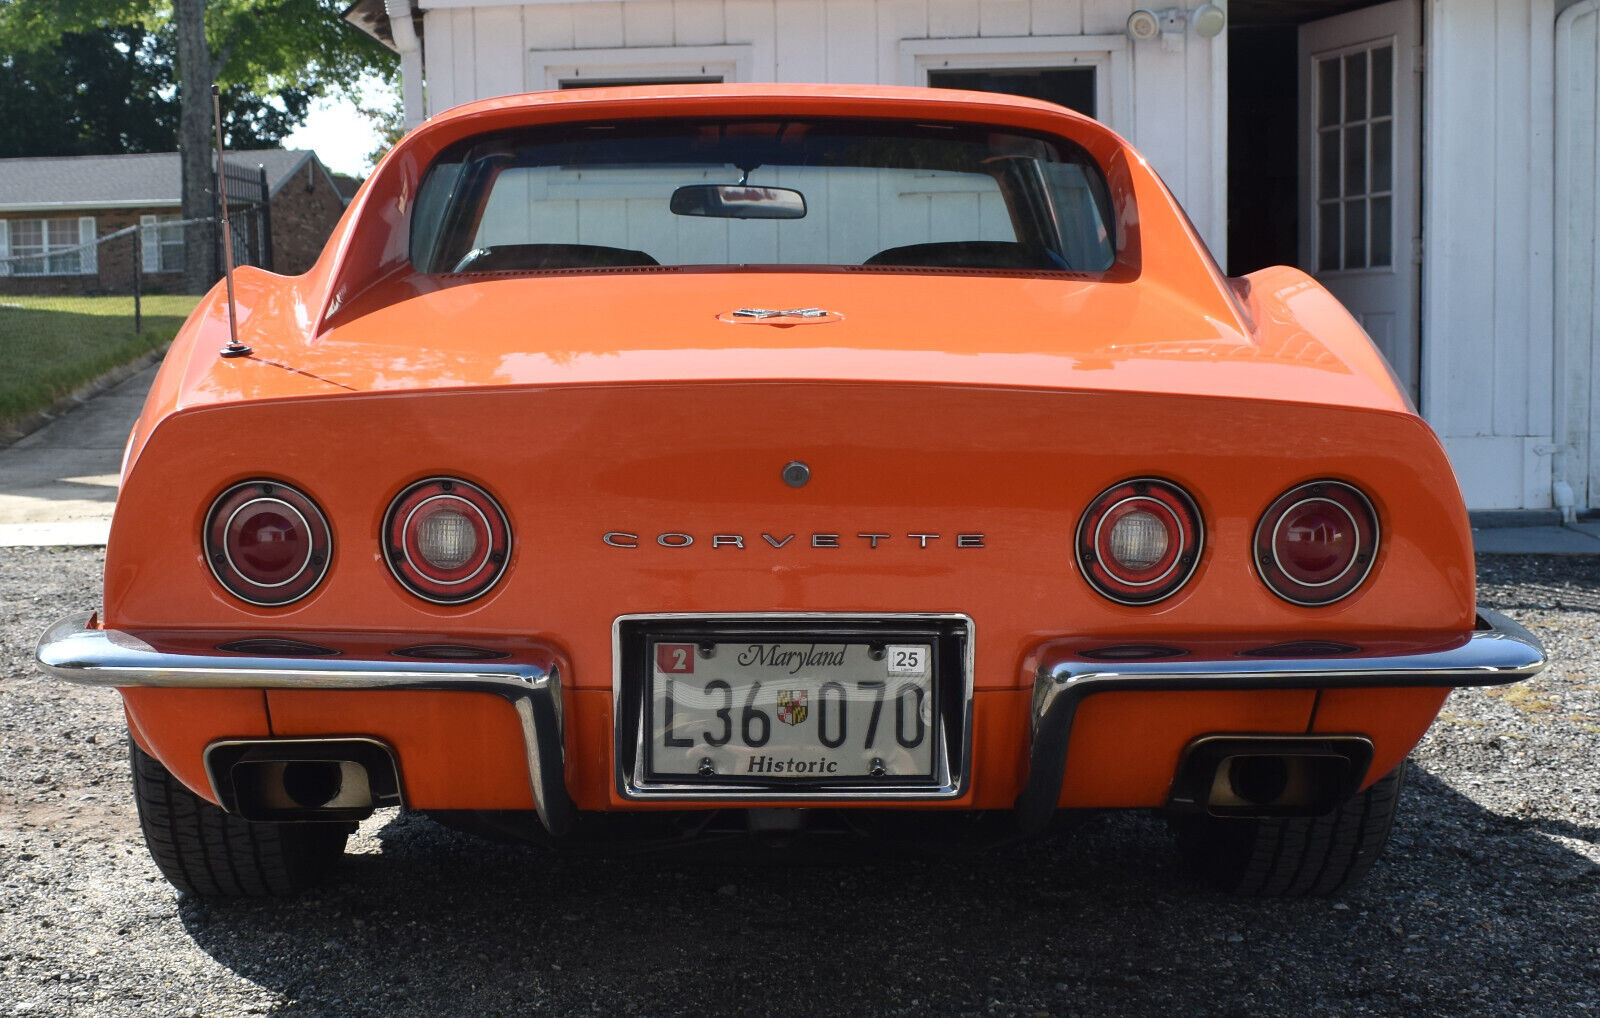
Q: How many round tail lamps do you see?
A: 4